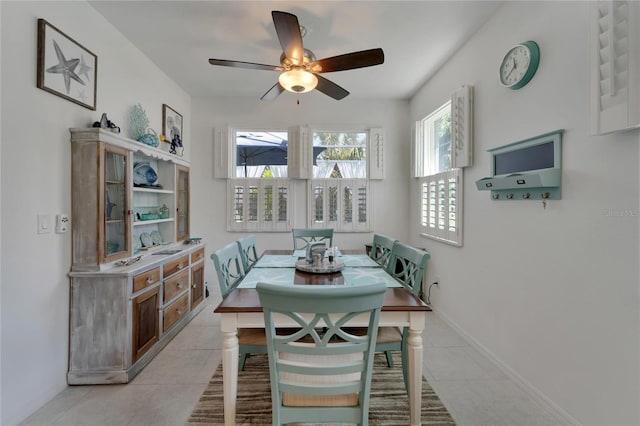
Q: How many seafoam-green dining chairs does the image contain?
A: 6